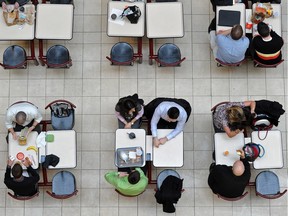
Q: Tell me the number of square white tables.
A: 12